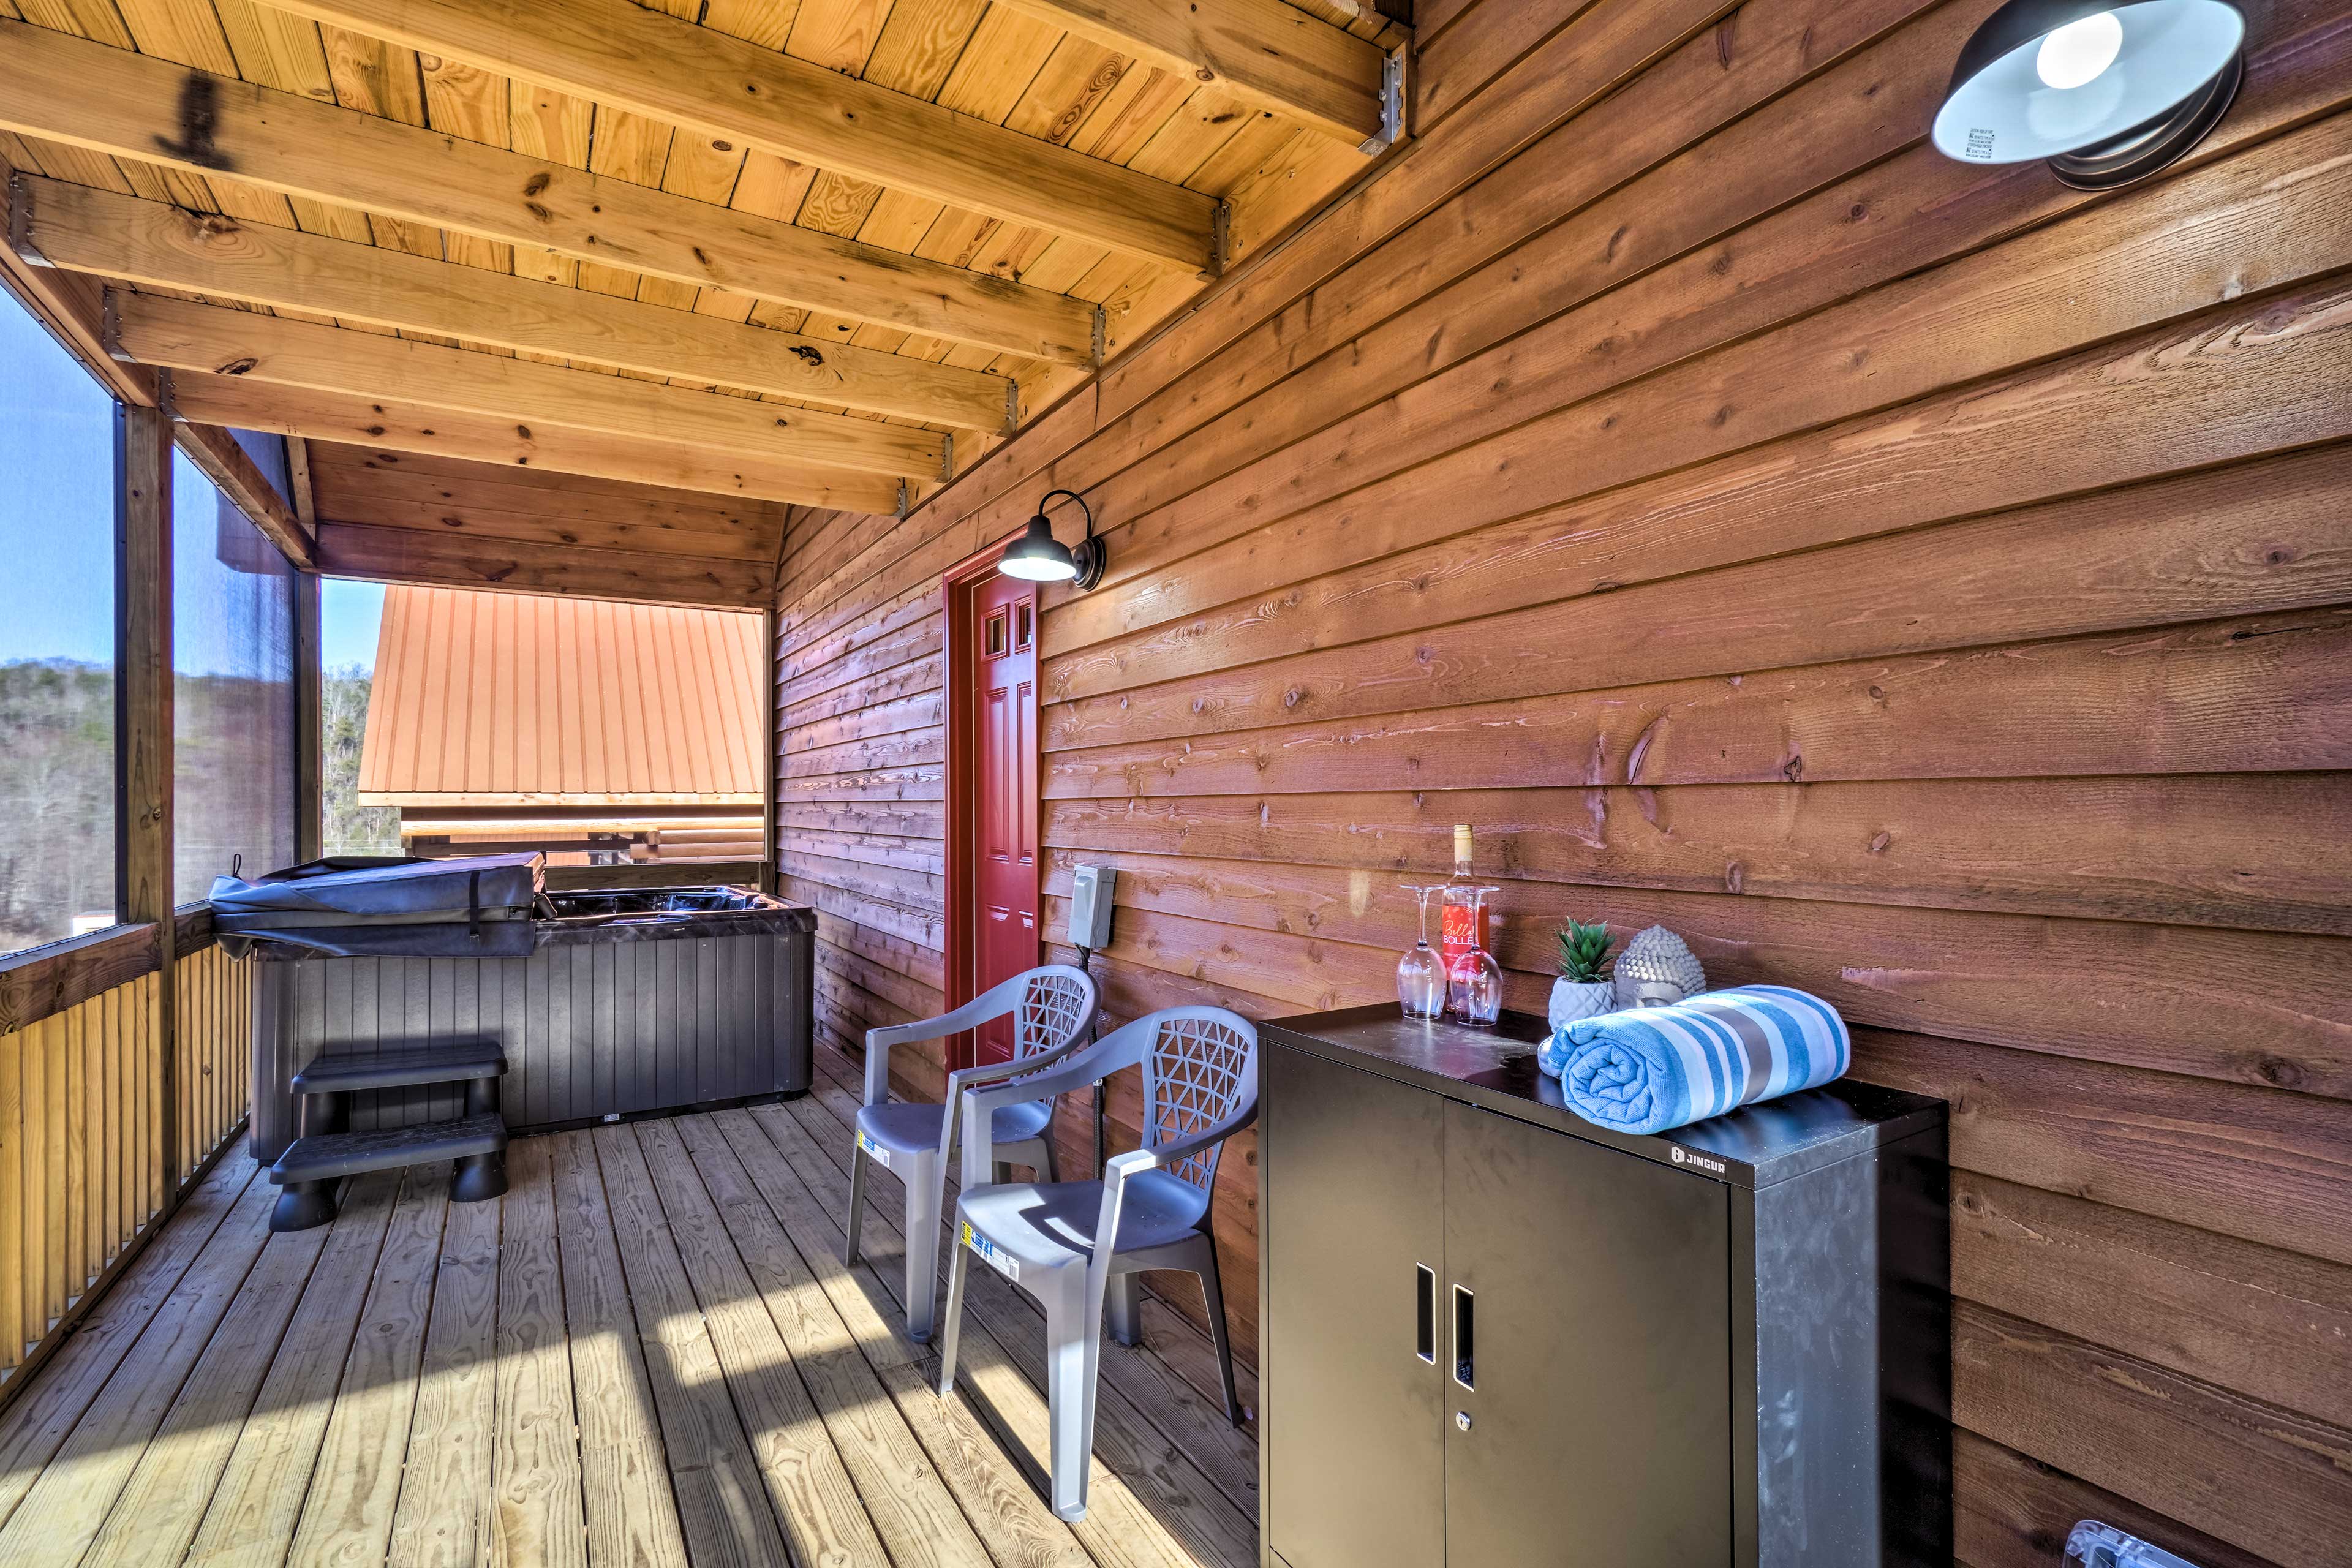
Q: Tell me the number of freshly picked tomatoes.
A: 0